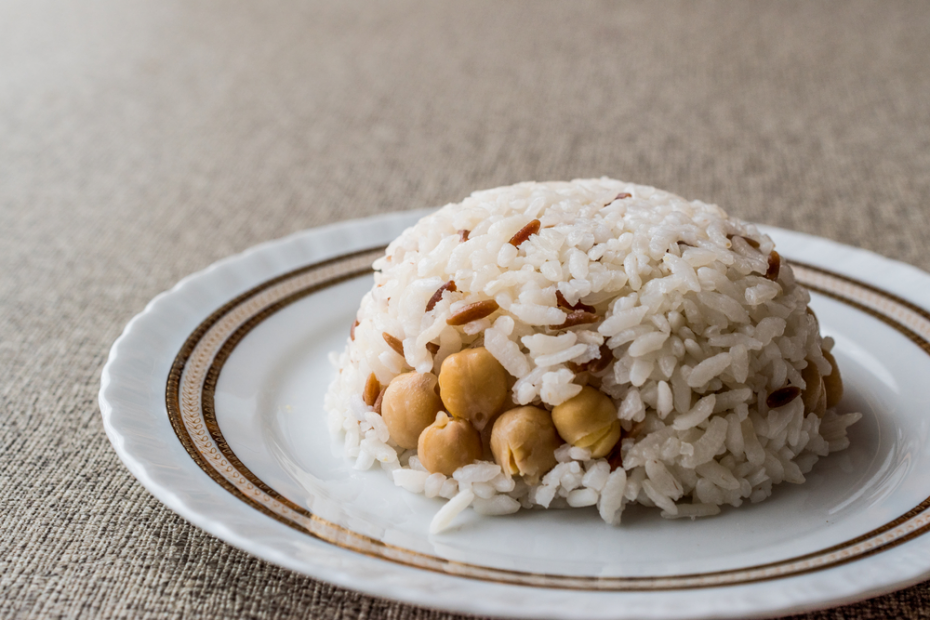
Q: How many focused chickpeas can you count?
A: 5